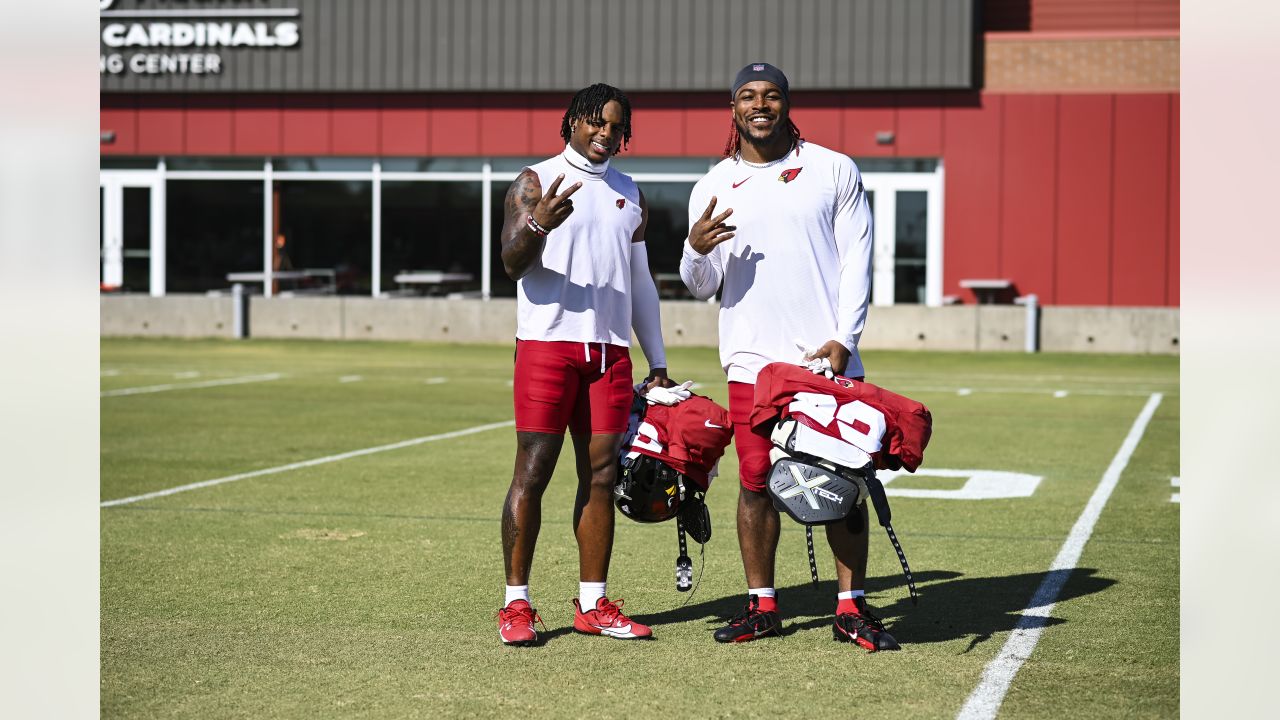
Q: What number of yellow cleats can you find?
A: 0